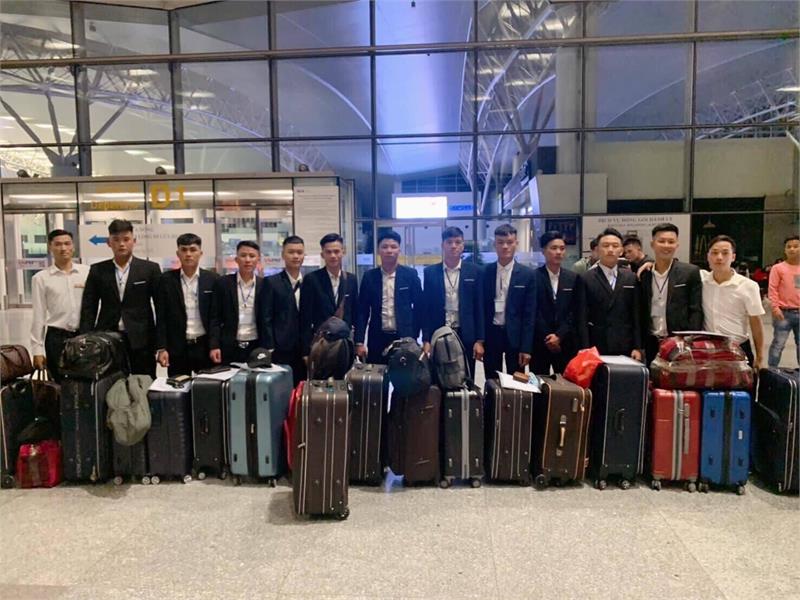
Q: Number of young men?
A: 13